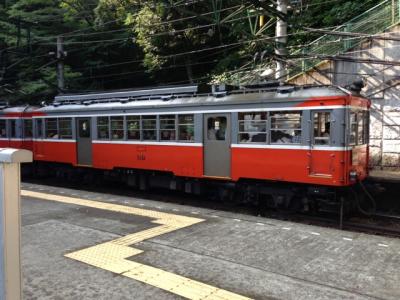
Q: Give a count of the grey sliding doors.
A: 2